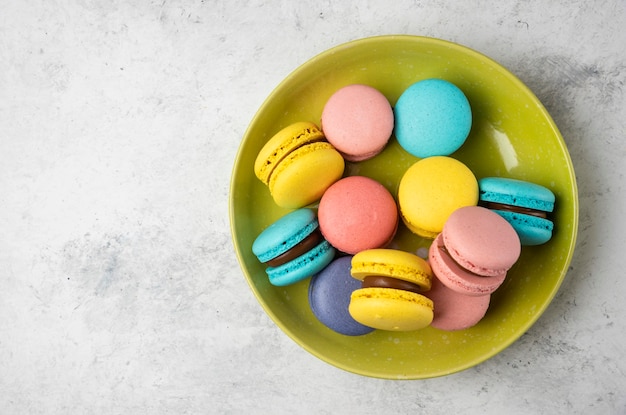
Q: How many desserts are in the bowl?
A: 11